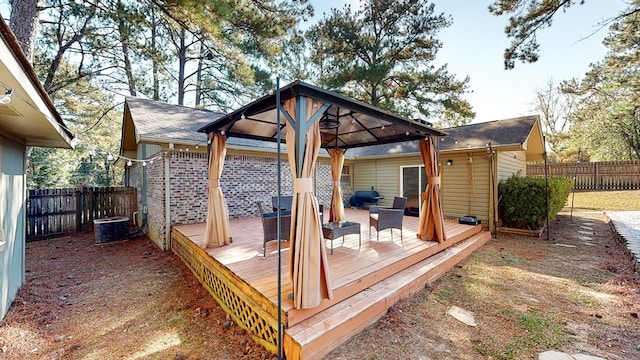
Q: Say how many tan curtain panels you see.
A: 4